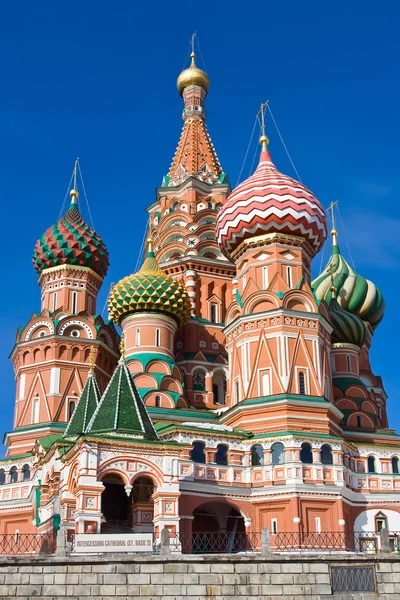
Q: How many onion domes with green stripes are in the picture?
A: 2